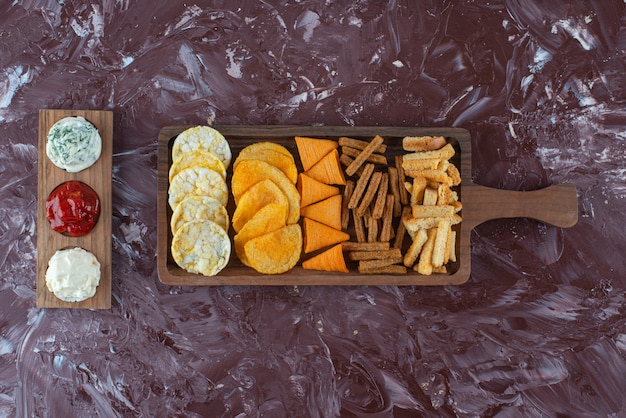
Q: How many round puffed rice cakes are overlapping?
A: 5